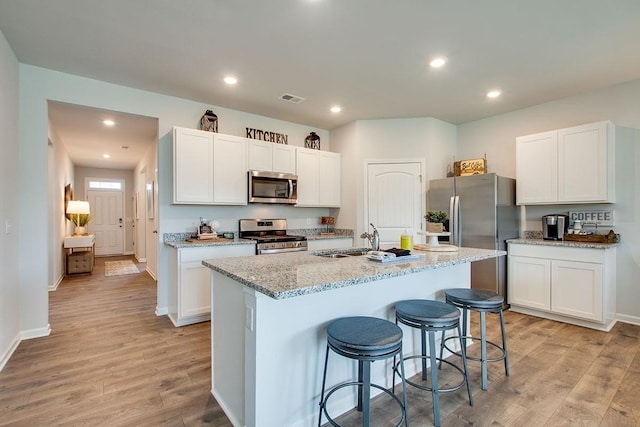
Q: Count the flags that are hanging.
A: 0